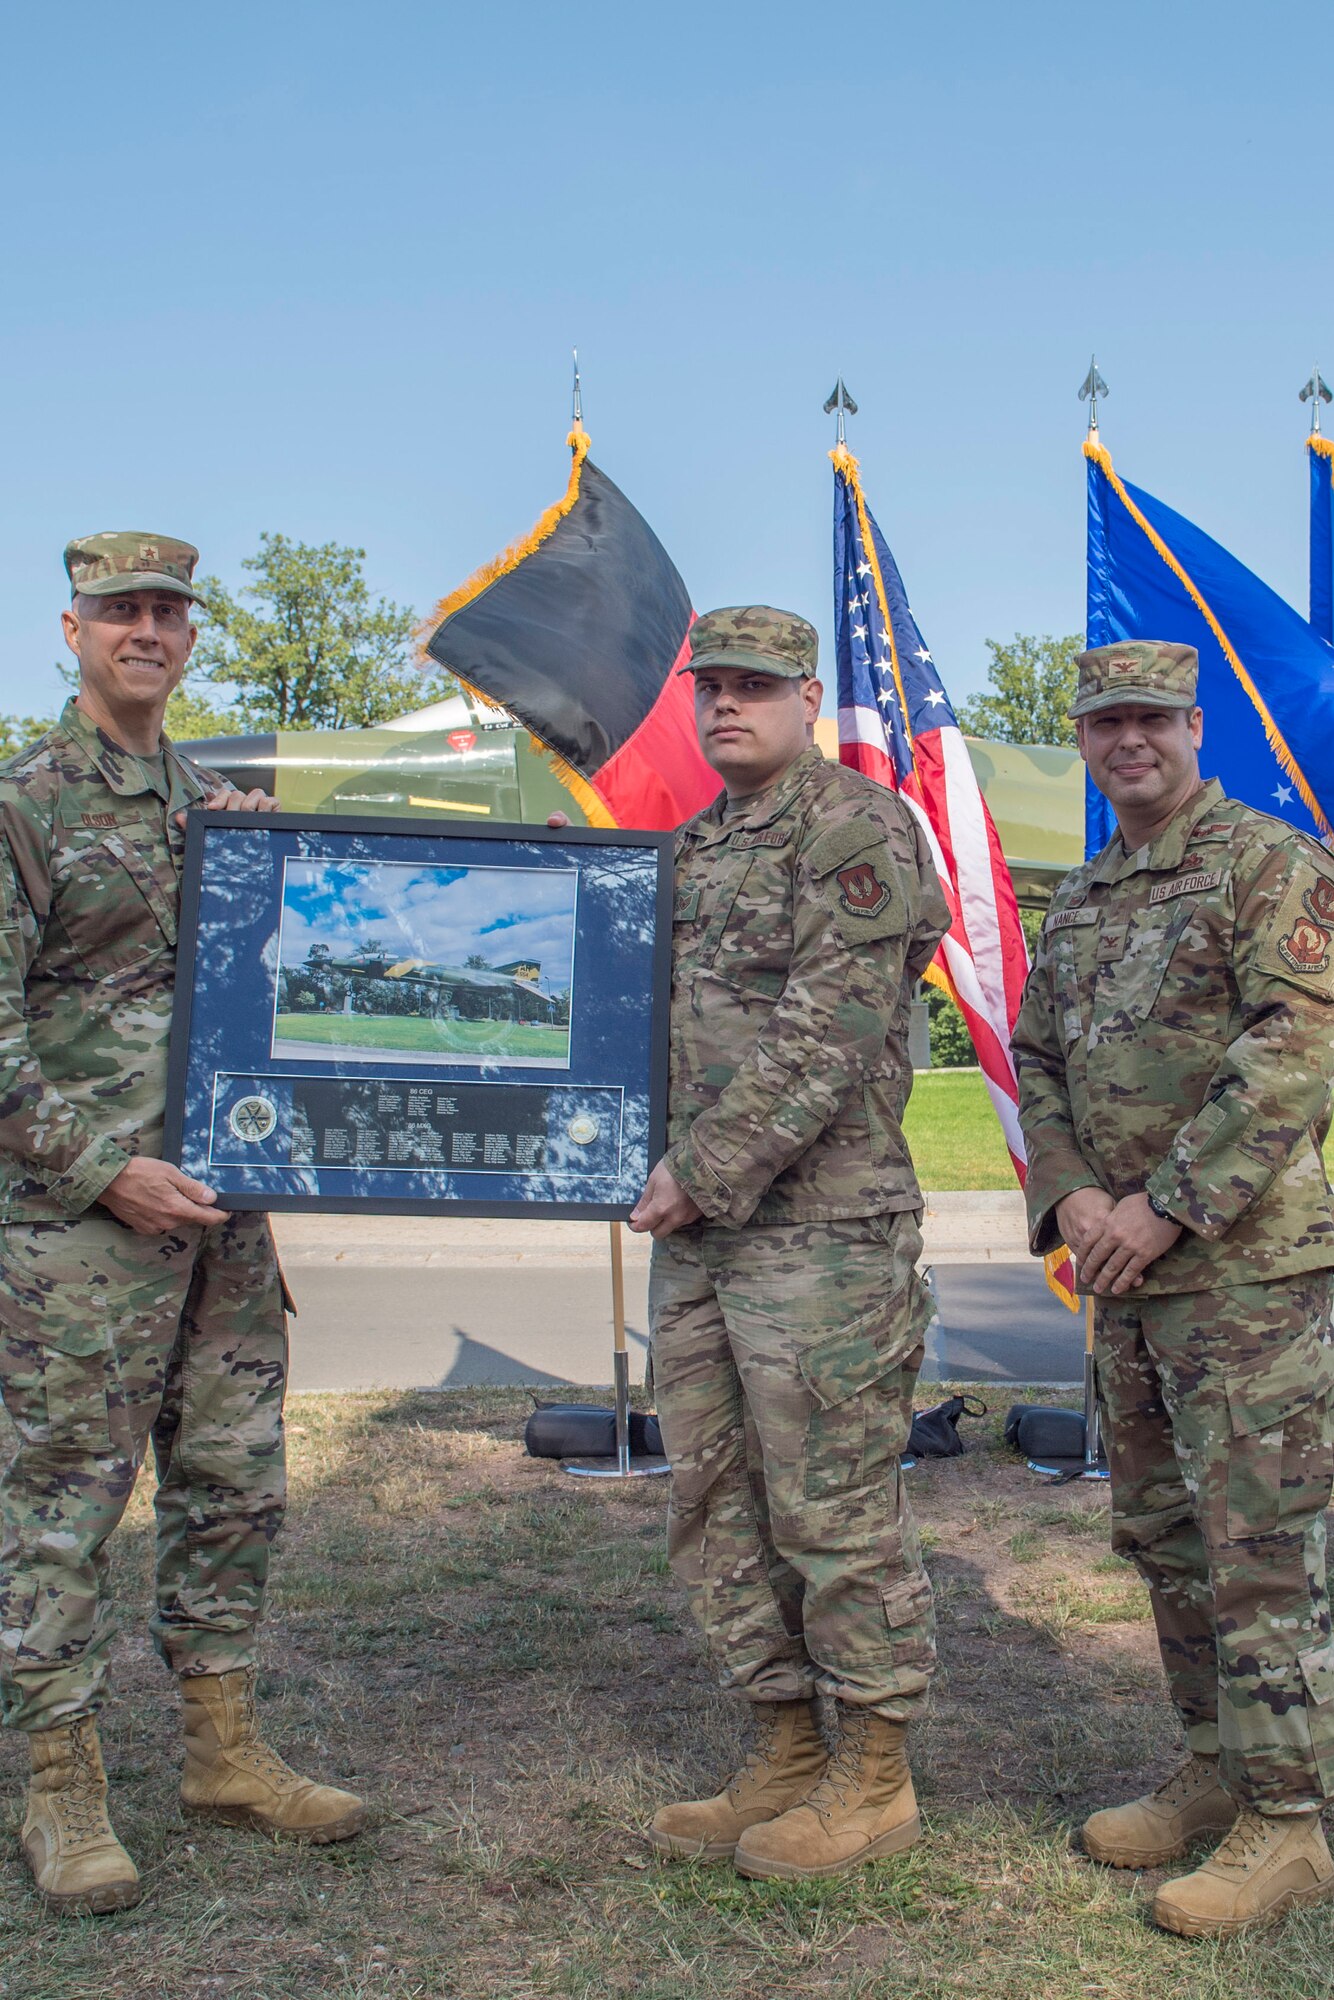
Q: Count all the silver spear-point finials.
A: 4